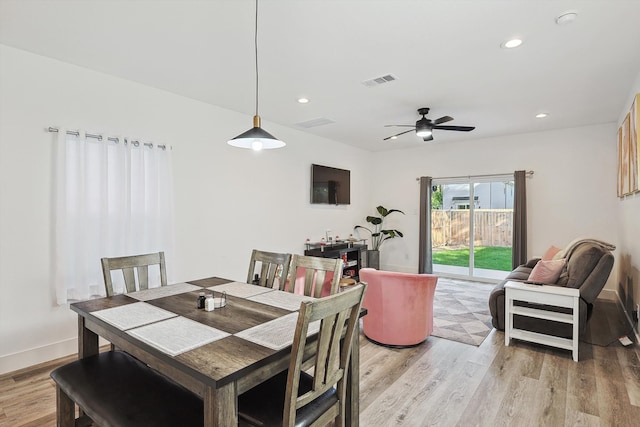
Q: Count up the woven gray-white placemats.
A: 6